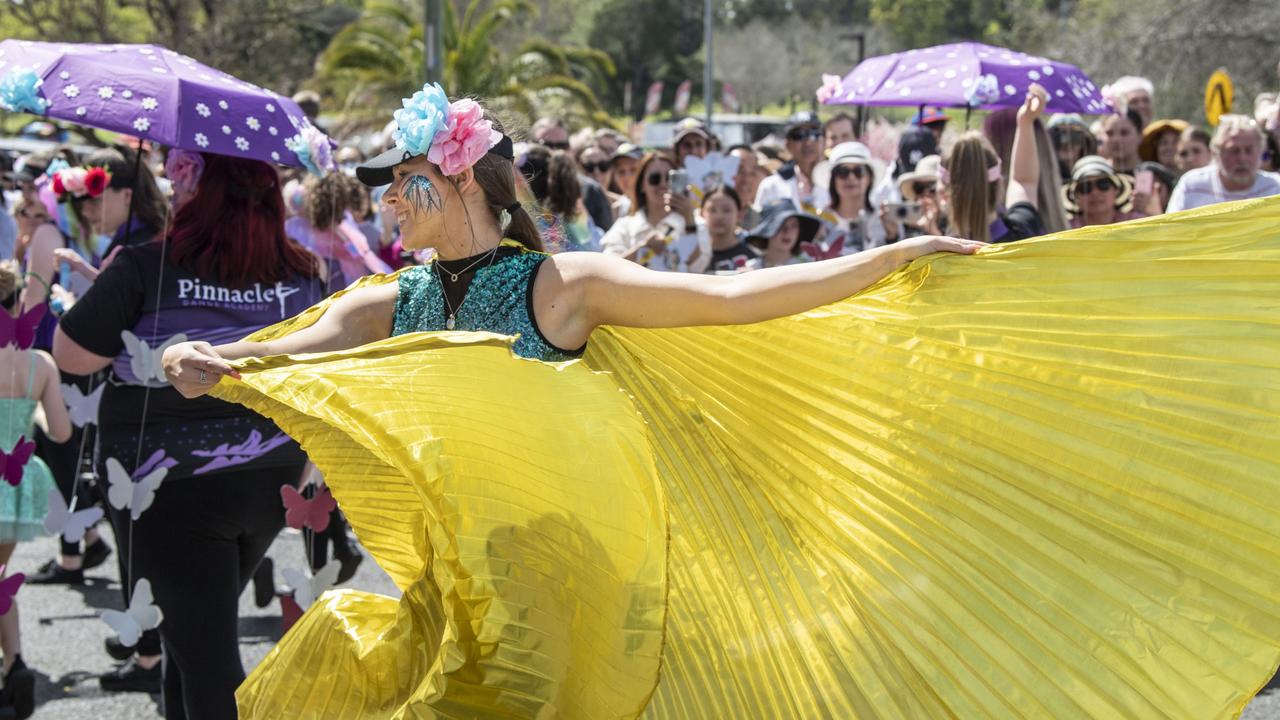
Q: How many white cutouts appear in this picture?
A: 6